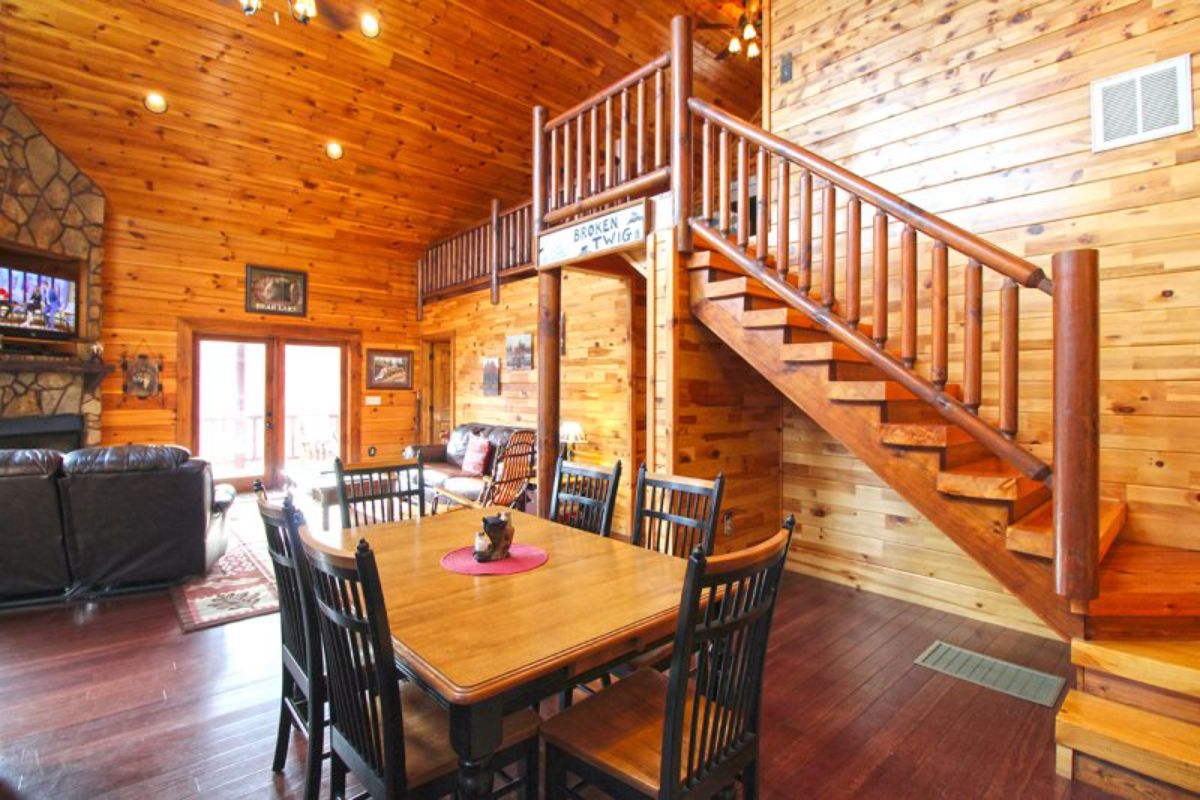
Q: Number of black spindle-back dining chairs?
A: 6